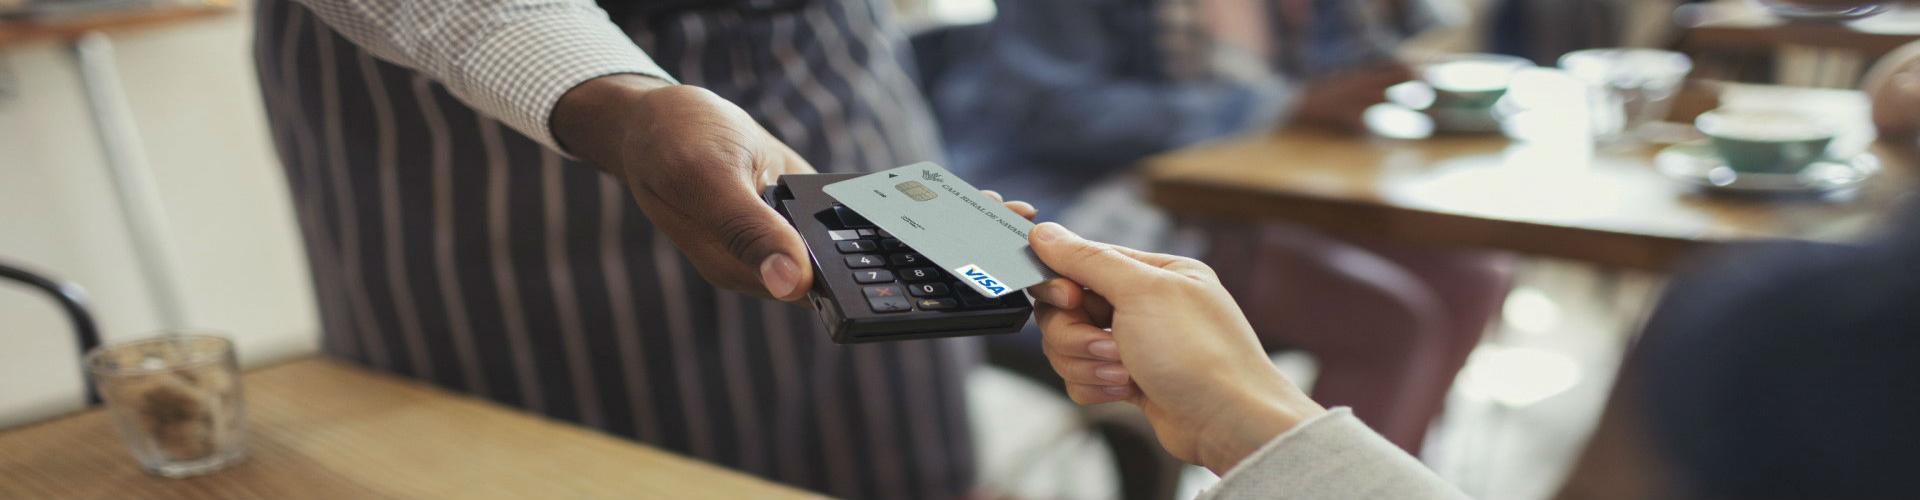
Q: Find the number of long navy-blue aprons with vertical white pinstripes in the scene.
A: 1